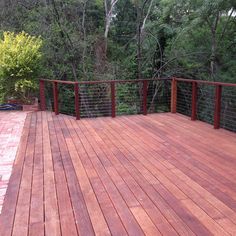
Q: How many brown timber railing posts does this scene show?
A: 8